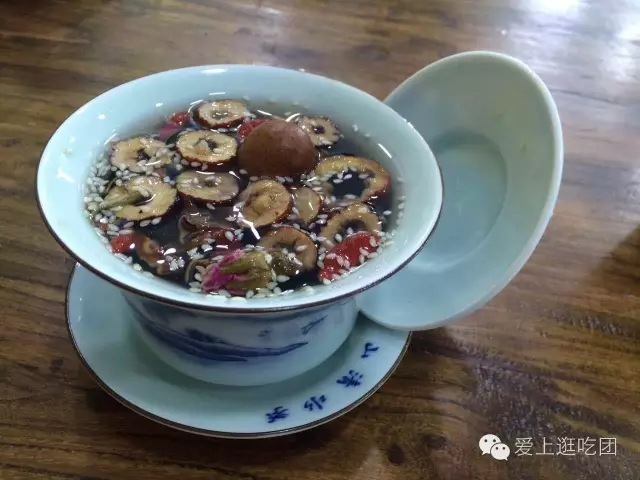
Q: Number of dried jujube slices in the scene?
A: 11